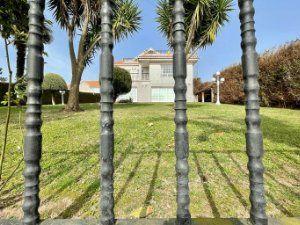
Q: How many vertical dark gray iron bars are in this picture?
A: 4